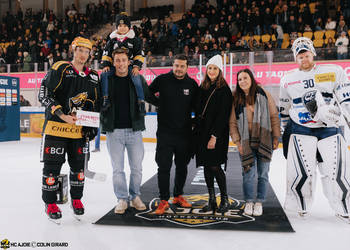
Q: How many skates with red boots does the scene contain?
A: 2